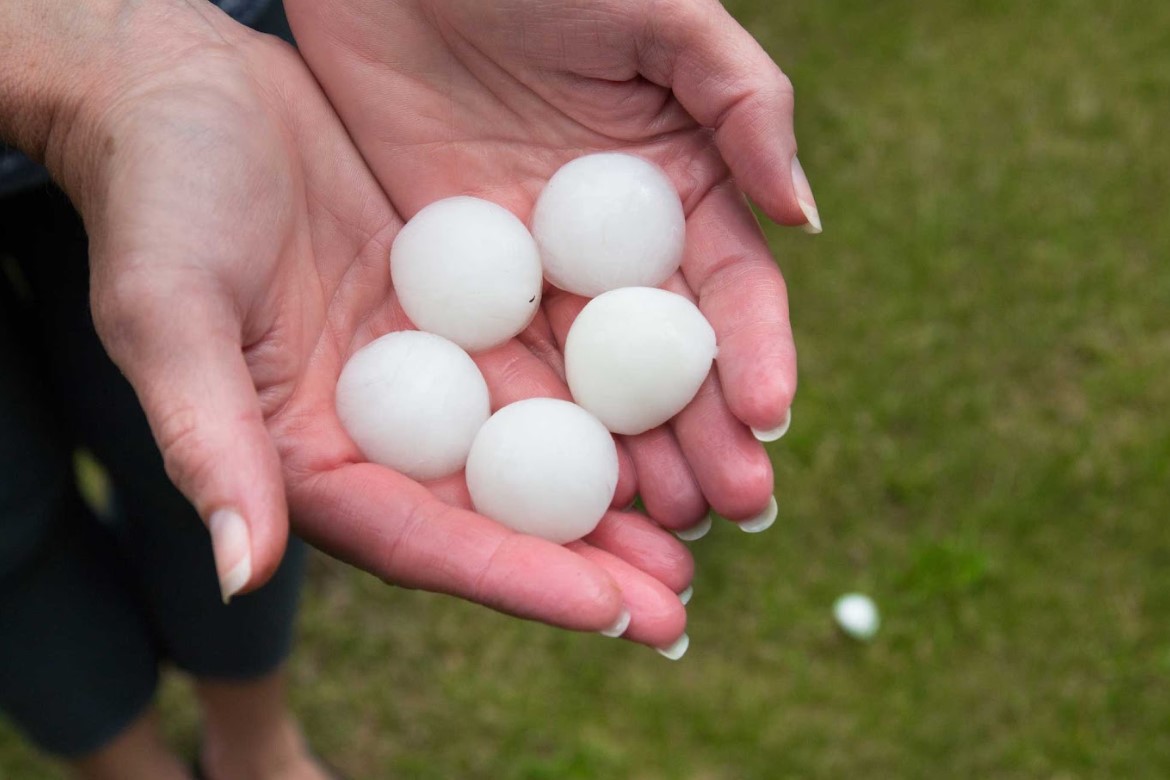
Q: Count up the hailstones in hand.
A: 5